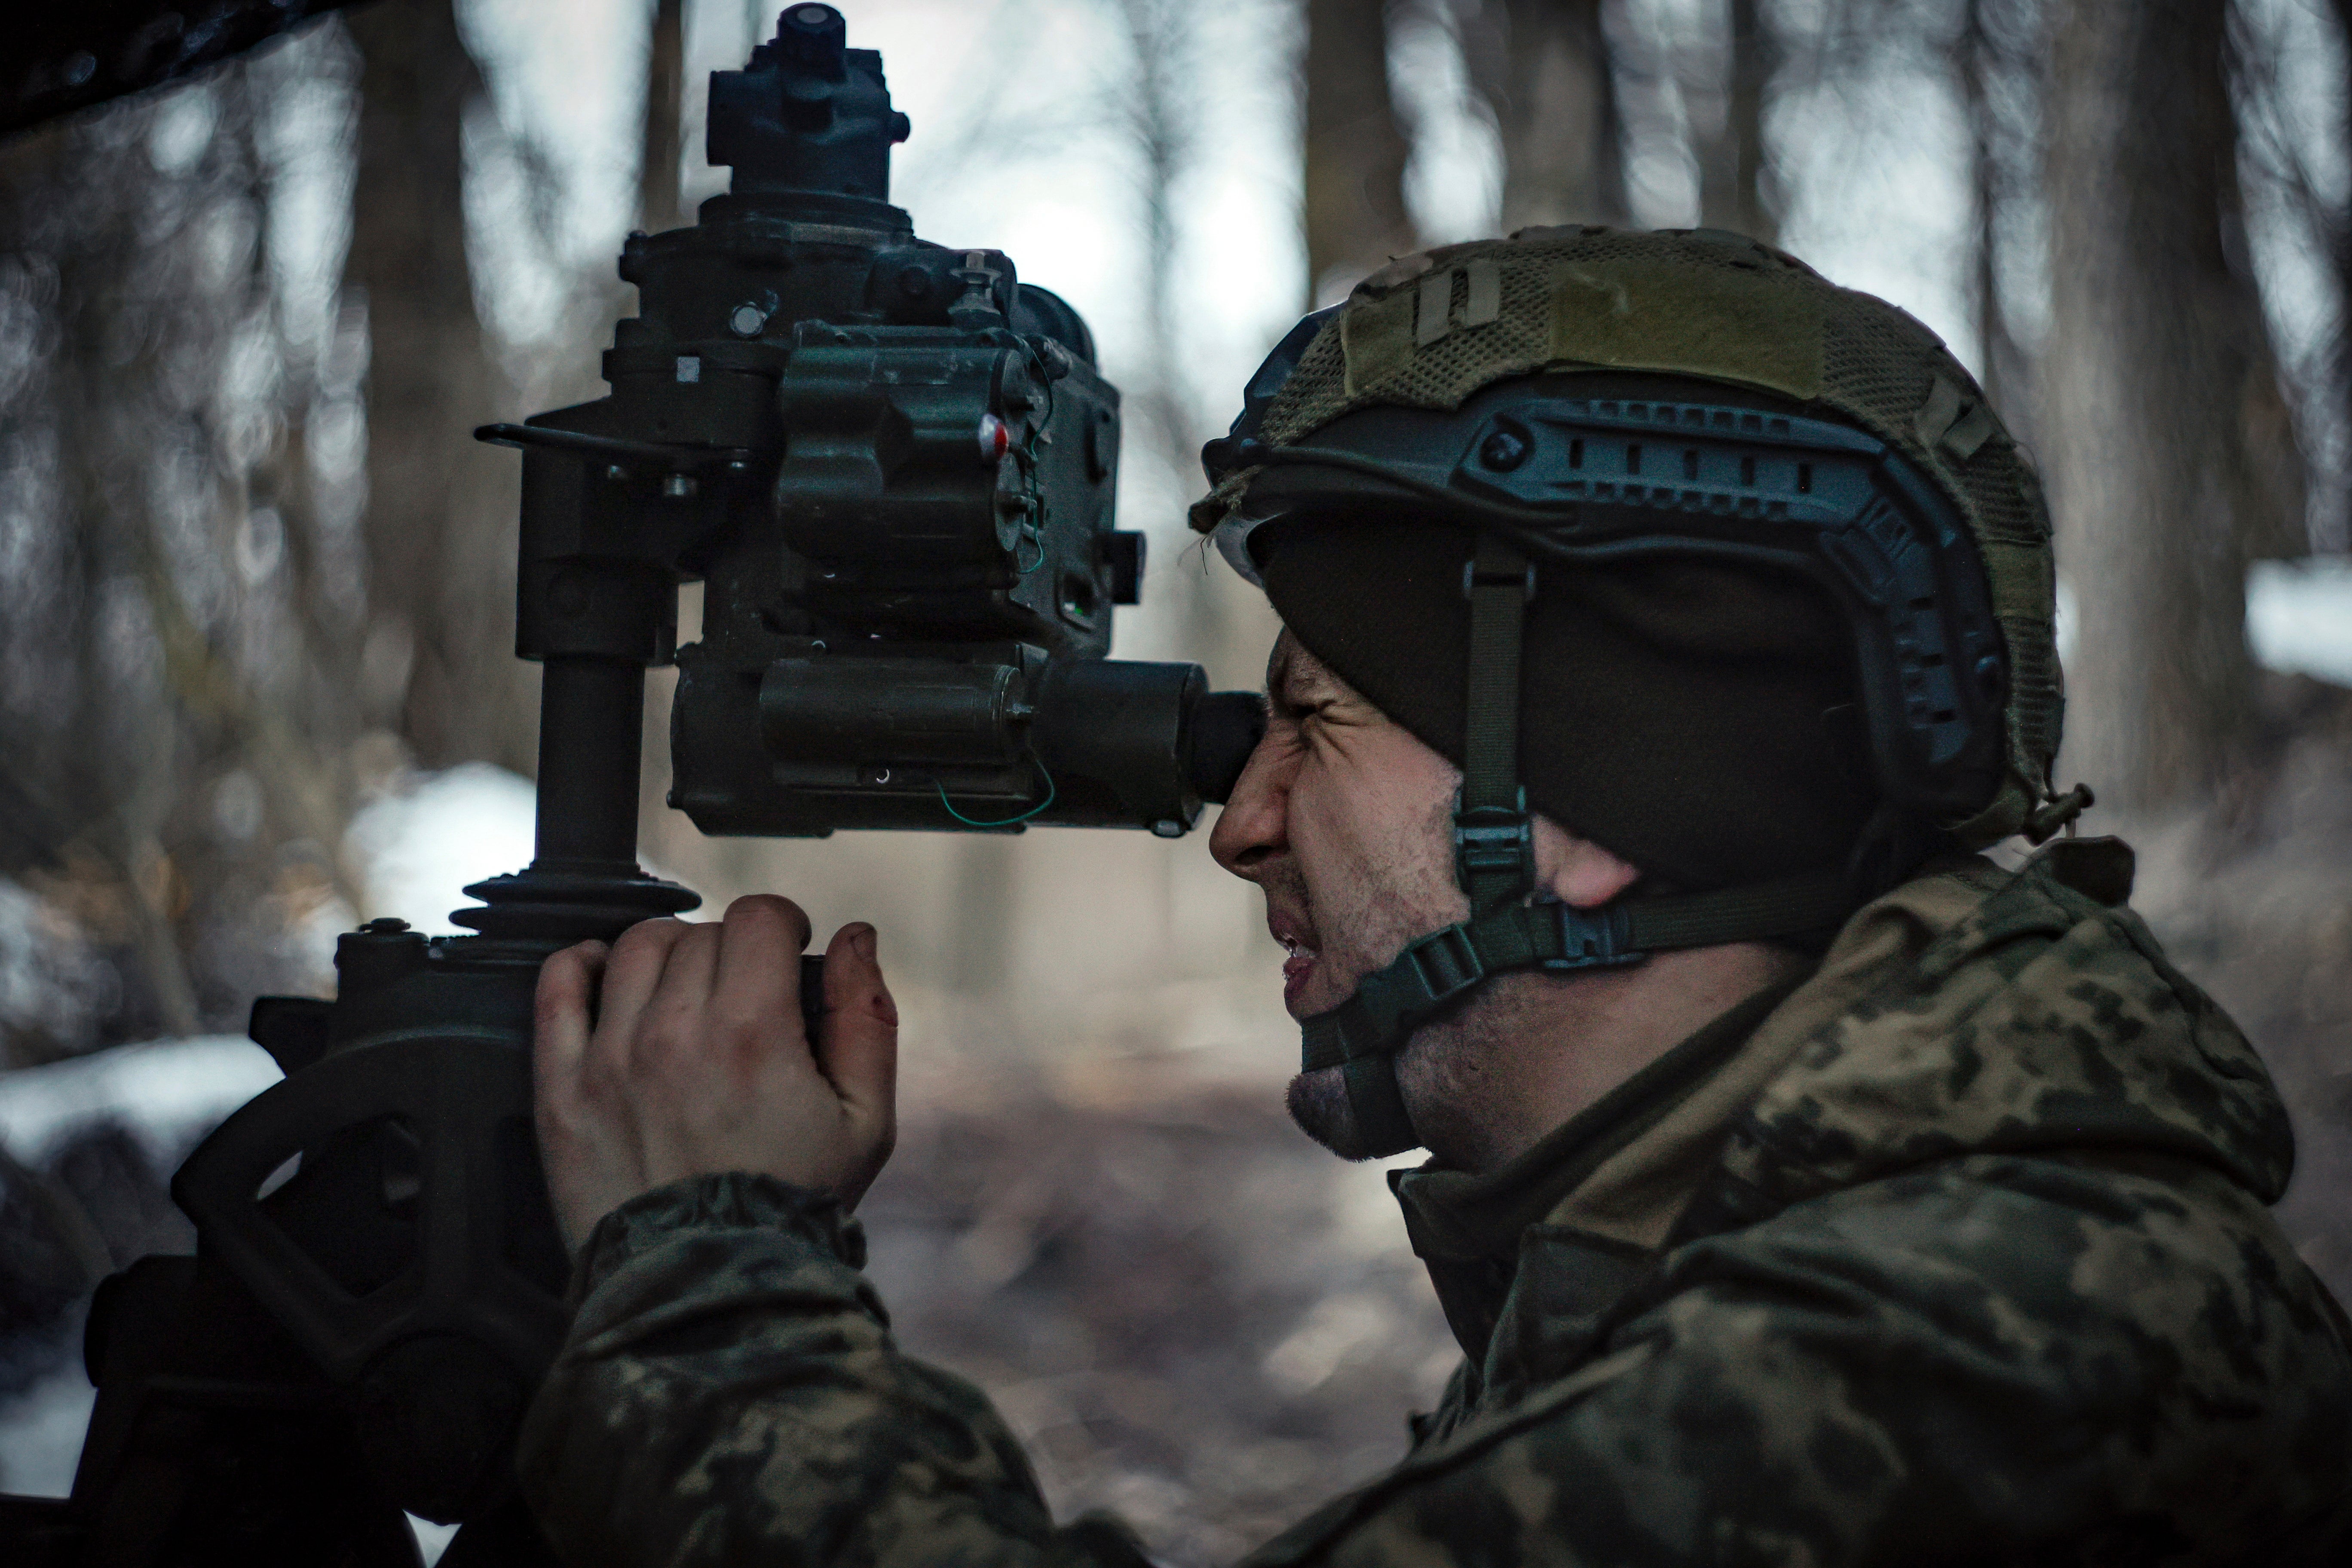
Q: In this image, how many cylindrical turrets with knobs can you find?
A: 3